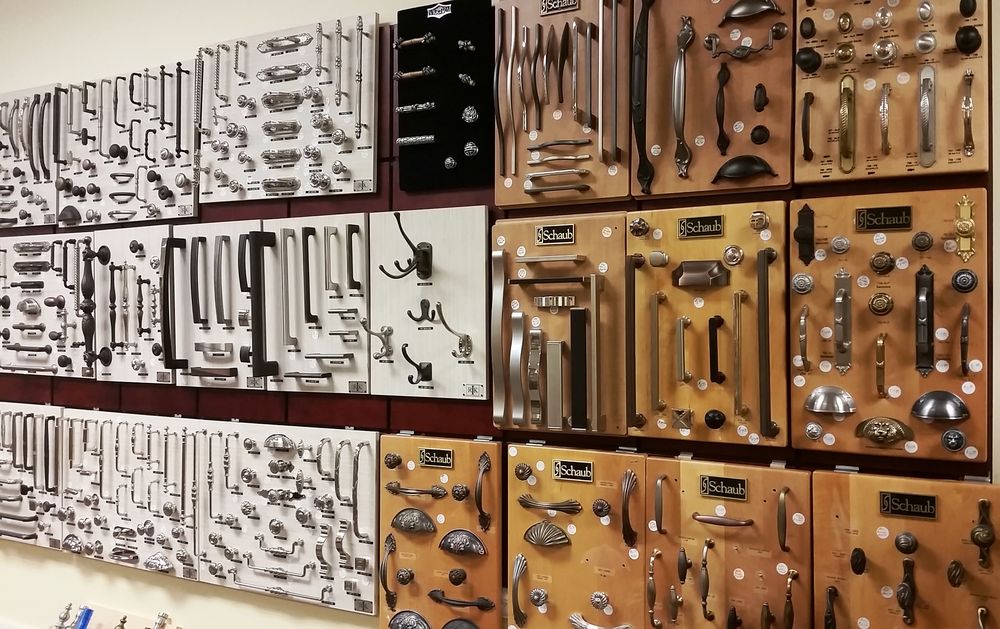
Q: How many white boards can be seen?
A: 11